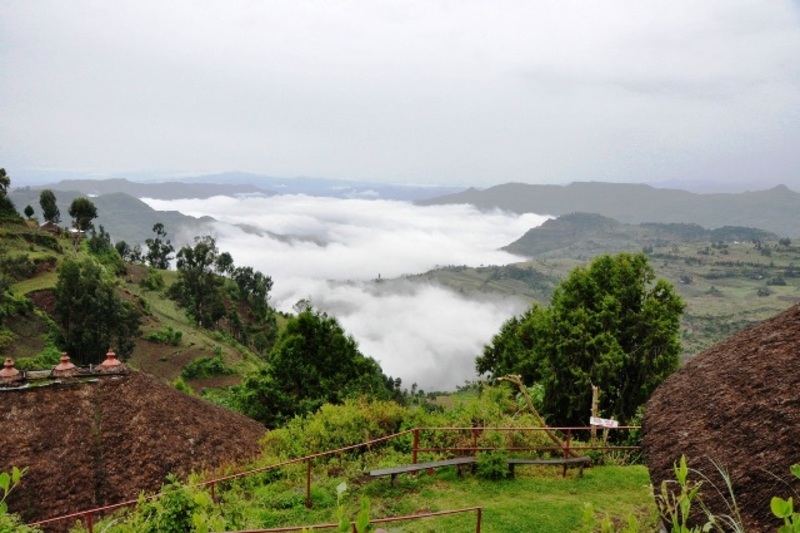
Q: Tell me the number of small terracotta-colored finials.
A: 3